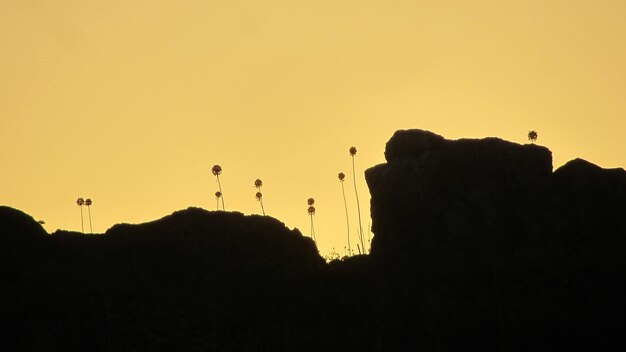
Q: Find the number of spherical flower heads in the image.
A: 11